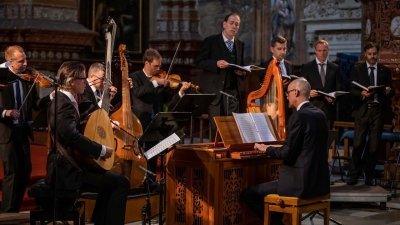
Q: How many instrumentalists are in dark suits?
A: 5